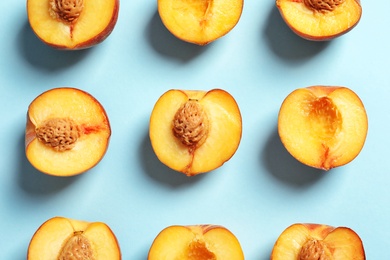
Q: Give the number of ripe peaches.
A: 9